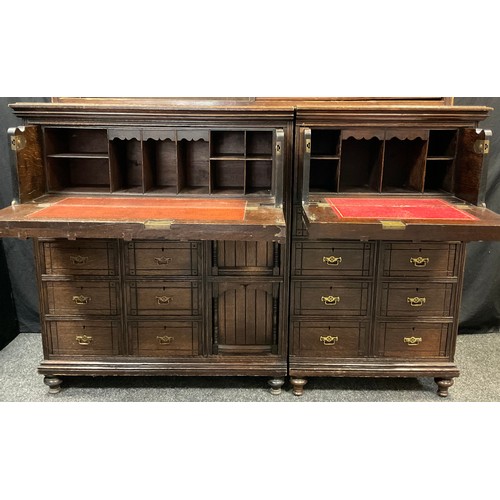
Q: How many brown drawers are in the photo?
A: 12